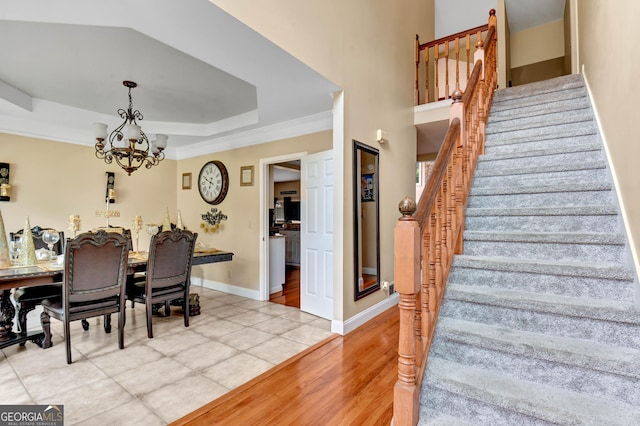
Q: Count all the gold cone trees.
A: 4